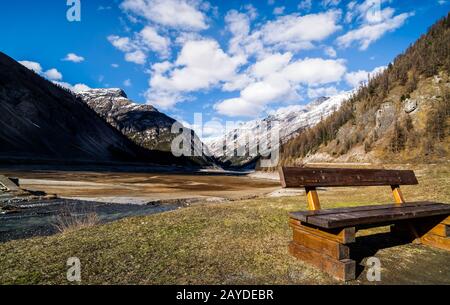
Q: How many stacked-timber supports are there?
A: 2